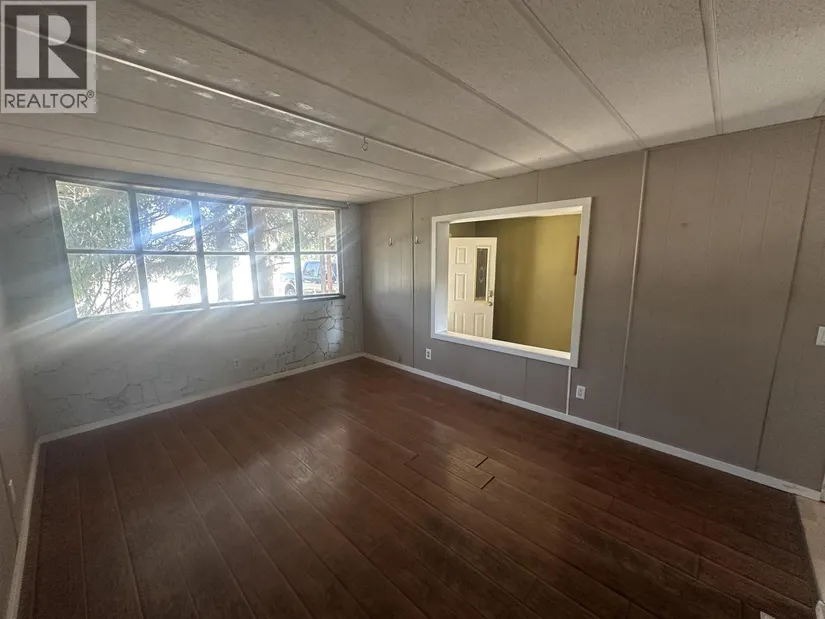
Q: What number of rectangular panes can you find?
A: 10